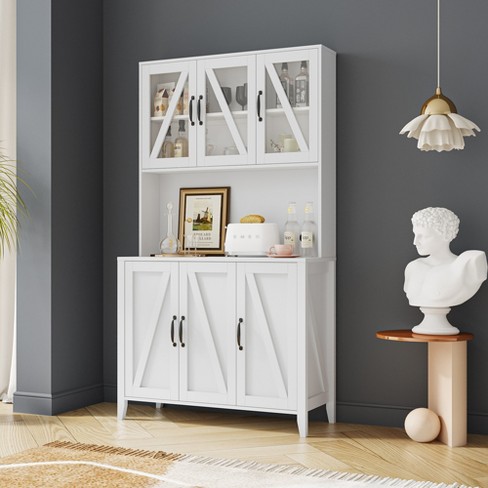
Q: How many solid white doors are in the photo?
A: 3